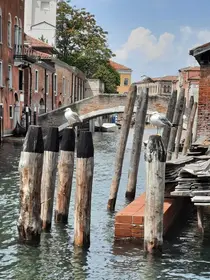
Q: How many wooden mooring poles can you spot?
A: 12